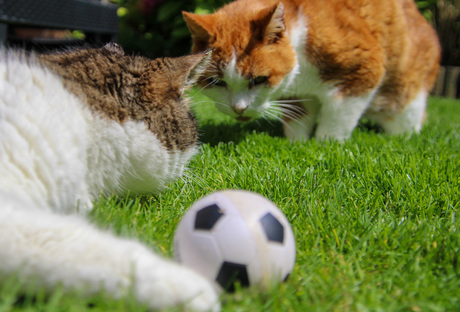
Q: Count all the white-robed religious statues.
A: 0